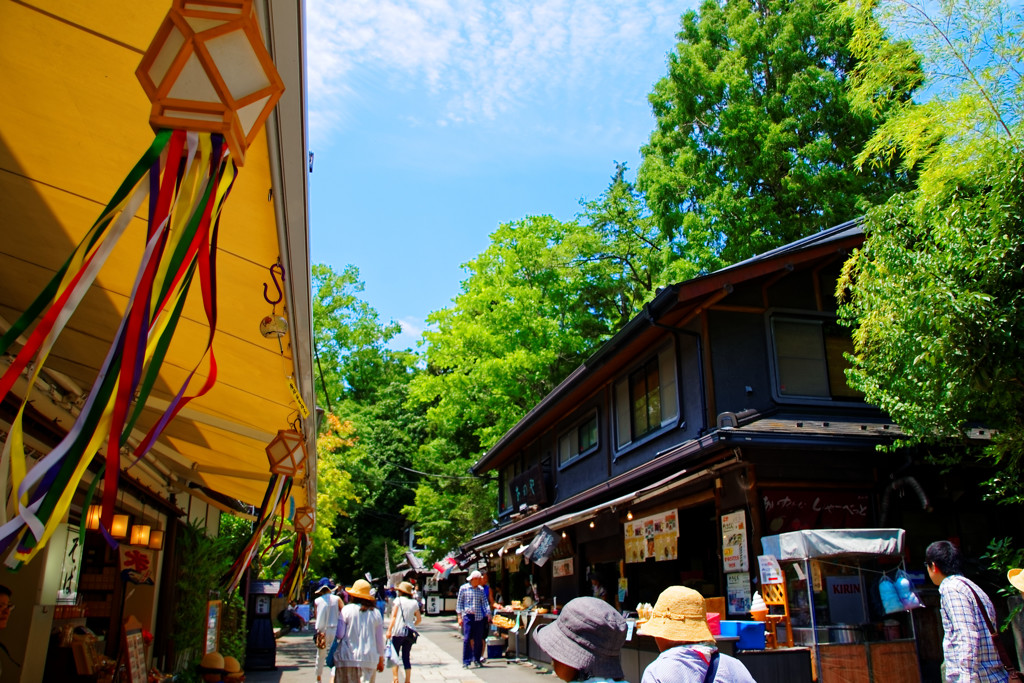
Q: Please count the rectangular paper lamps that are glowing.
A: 4